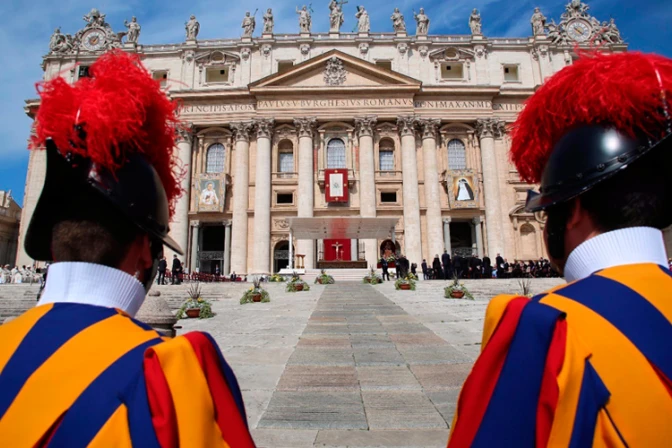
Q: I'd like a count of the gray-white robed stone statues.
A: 11